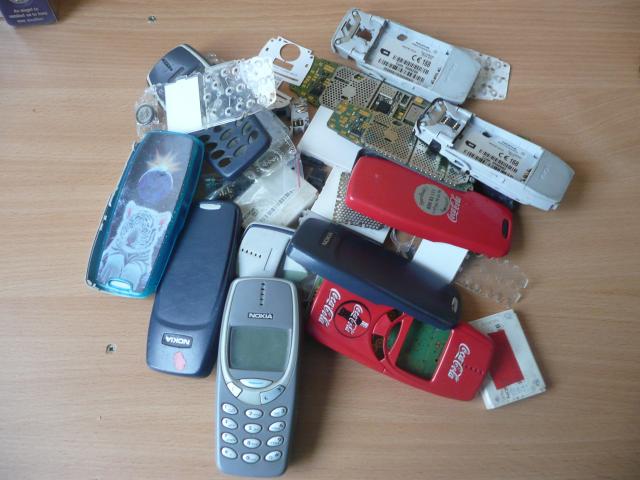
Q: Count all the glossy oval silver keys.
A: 12